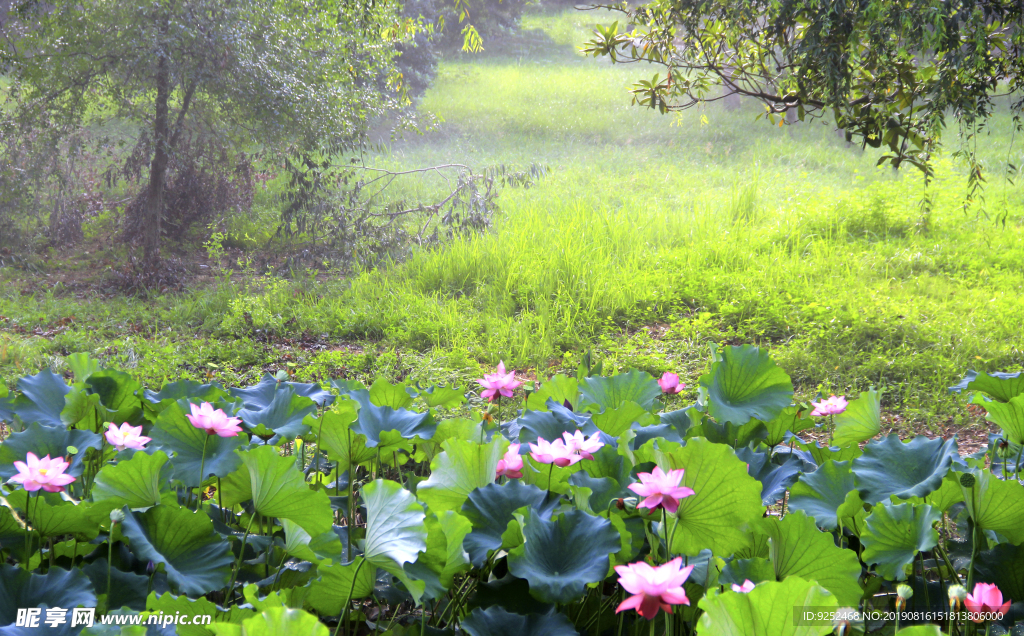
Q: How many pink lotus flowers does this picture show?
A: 13